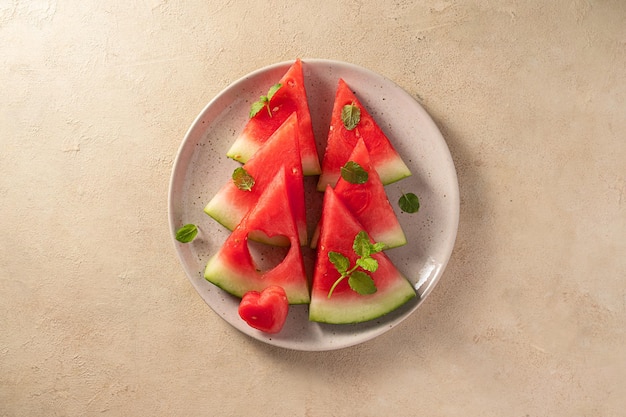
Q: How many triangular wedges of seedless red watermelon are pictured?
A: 6